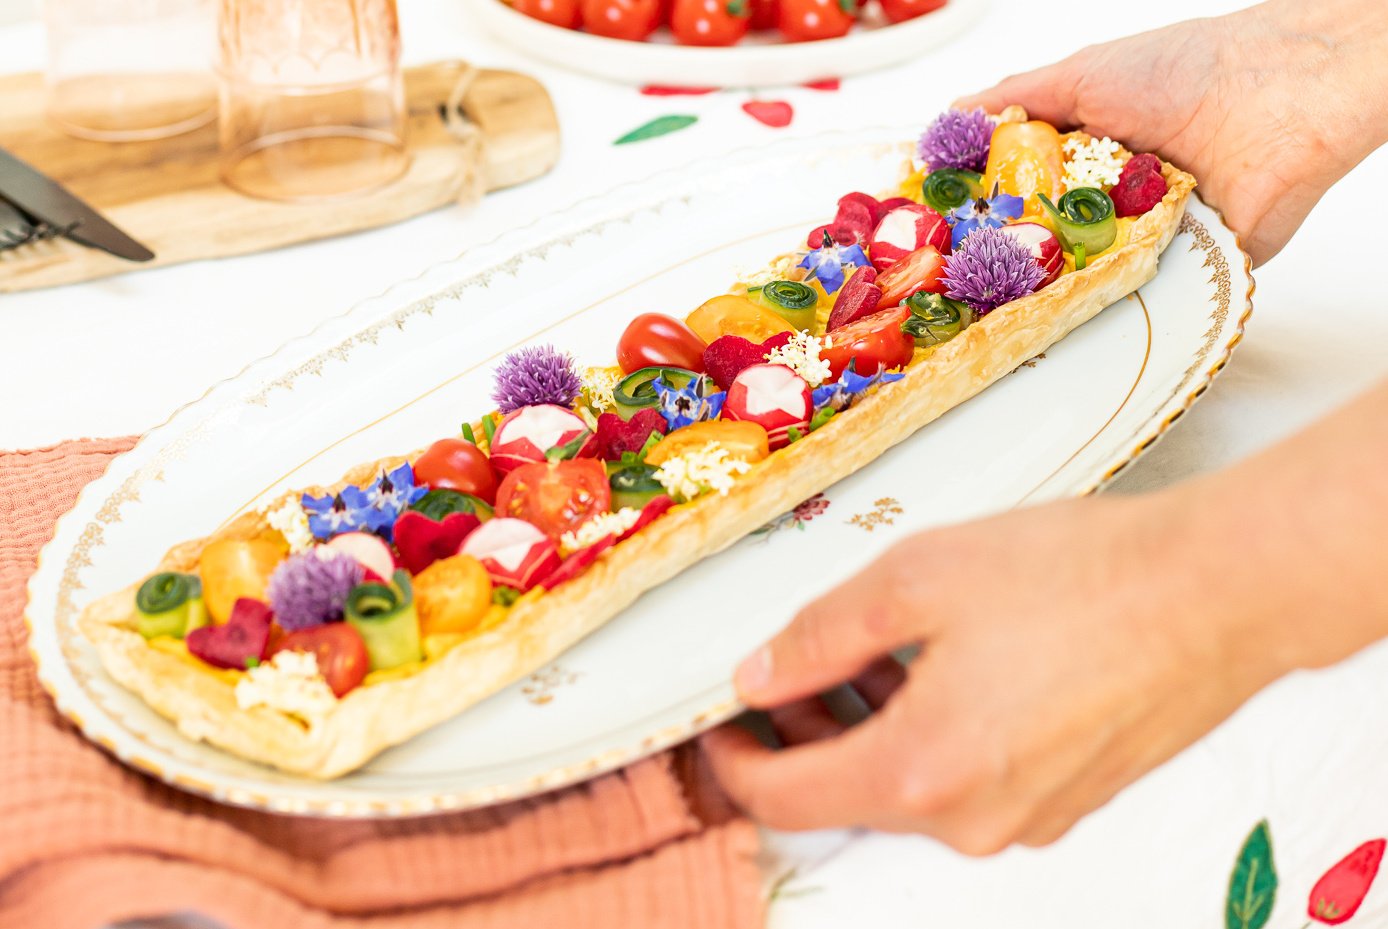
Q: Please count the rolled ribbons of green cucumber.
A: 9